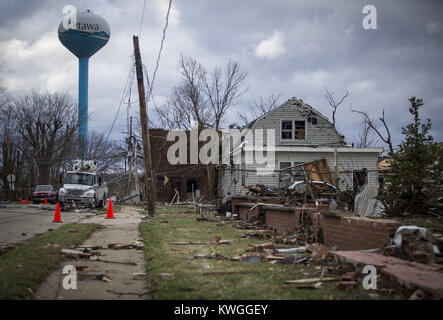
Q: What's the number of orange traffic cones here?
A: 5